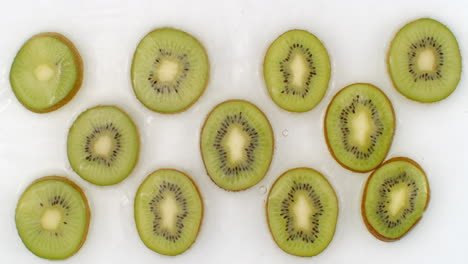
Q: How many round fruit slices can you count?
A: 11